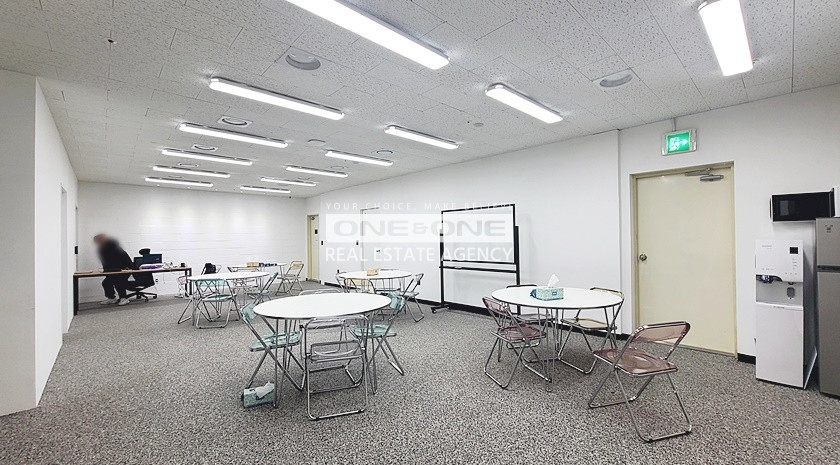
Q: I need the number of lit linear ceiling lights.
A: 13